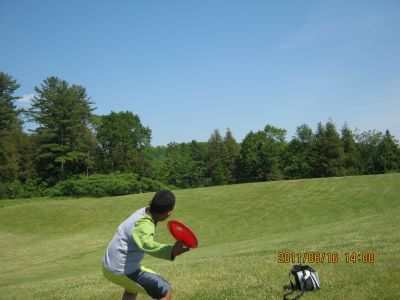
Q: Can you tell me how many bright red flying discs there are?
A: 1